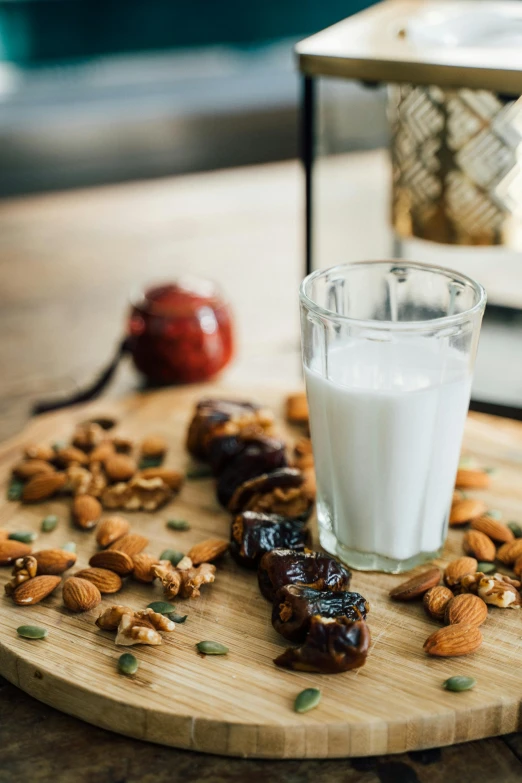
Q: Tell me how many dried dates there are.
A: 7